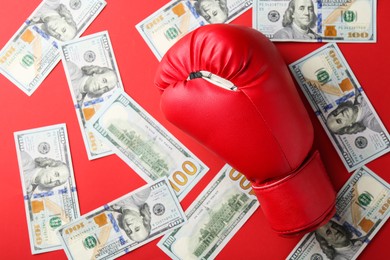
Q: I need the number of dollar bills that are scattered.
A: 10